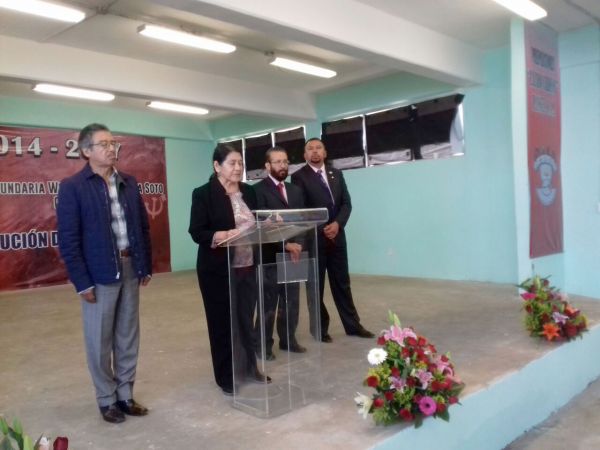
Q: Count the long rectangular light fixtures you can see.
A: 6